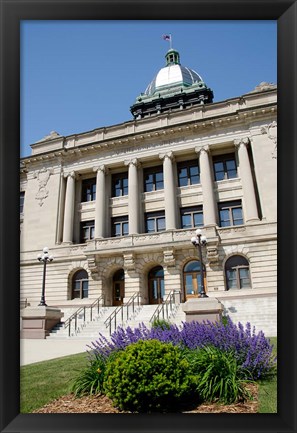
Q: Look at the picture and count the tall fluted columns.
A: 6